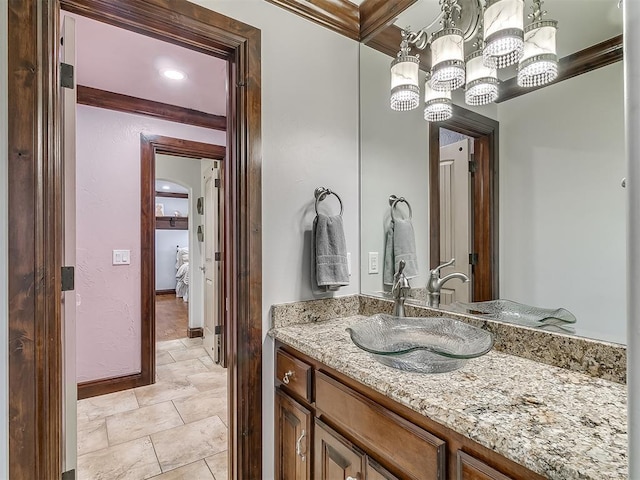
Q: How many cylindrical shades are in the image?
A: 6